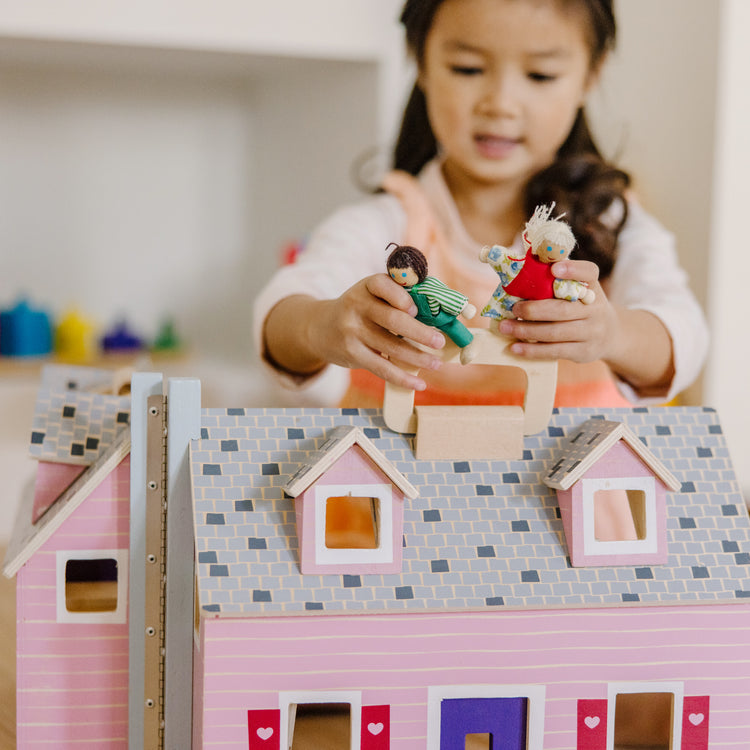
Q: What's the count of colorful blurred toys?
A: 4